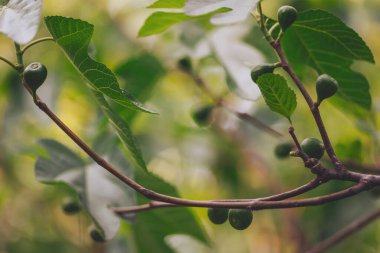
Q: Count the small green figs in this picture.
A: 12